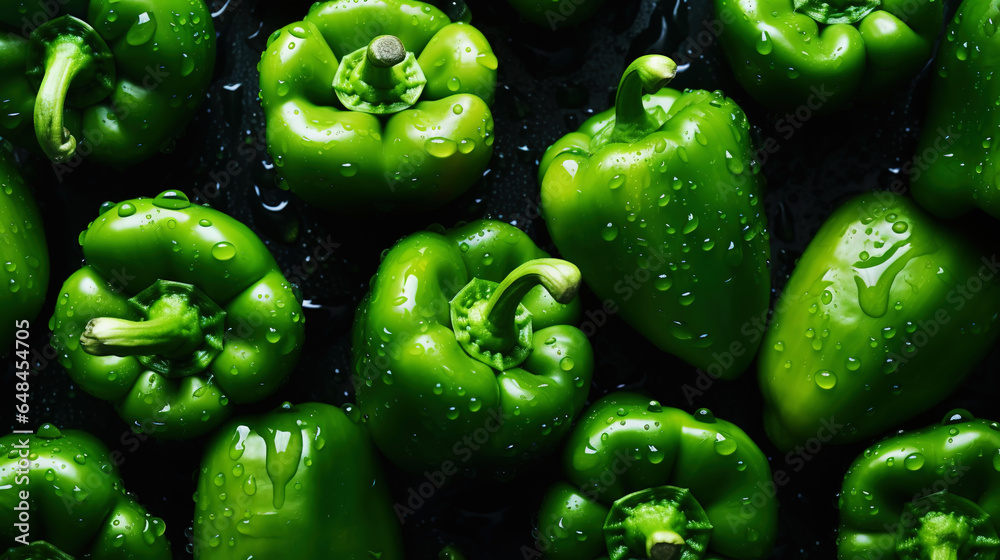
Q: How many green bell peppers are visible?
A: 14